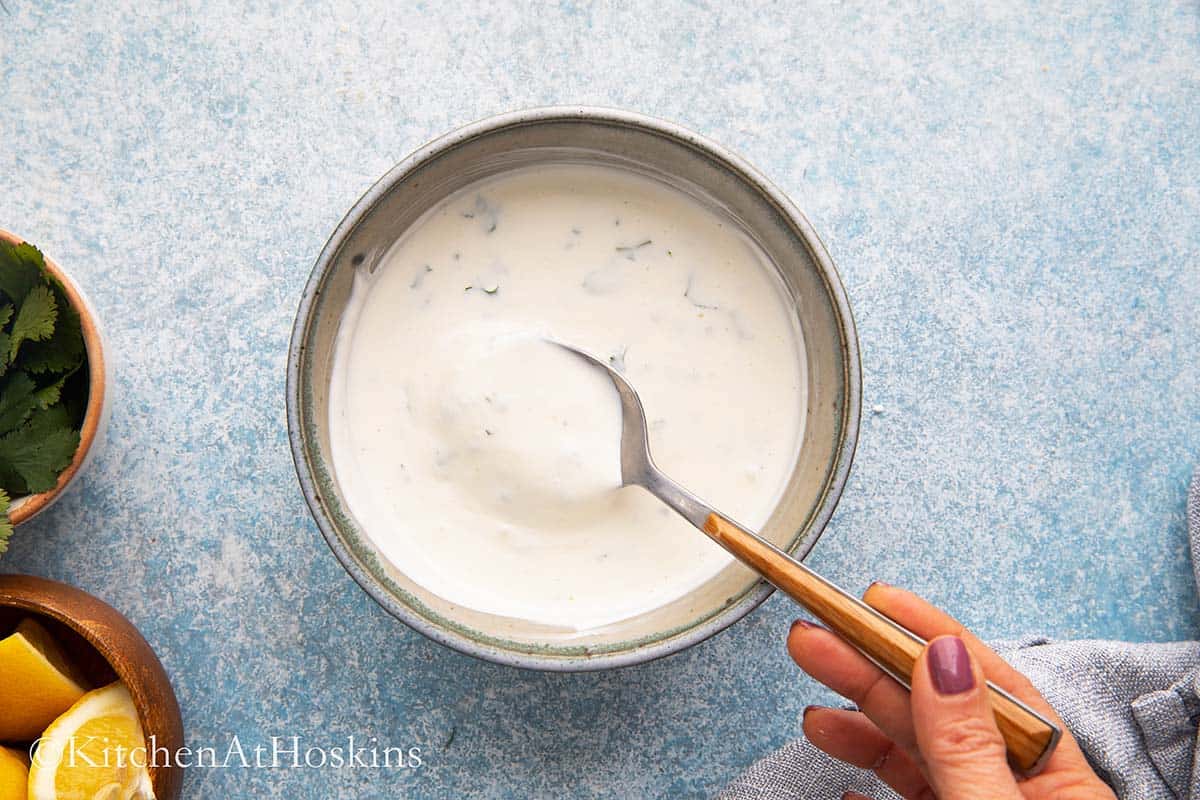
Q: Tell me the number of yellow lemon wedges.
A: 3